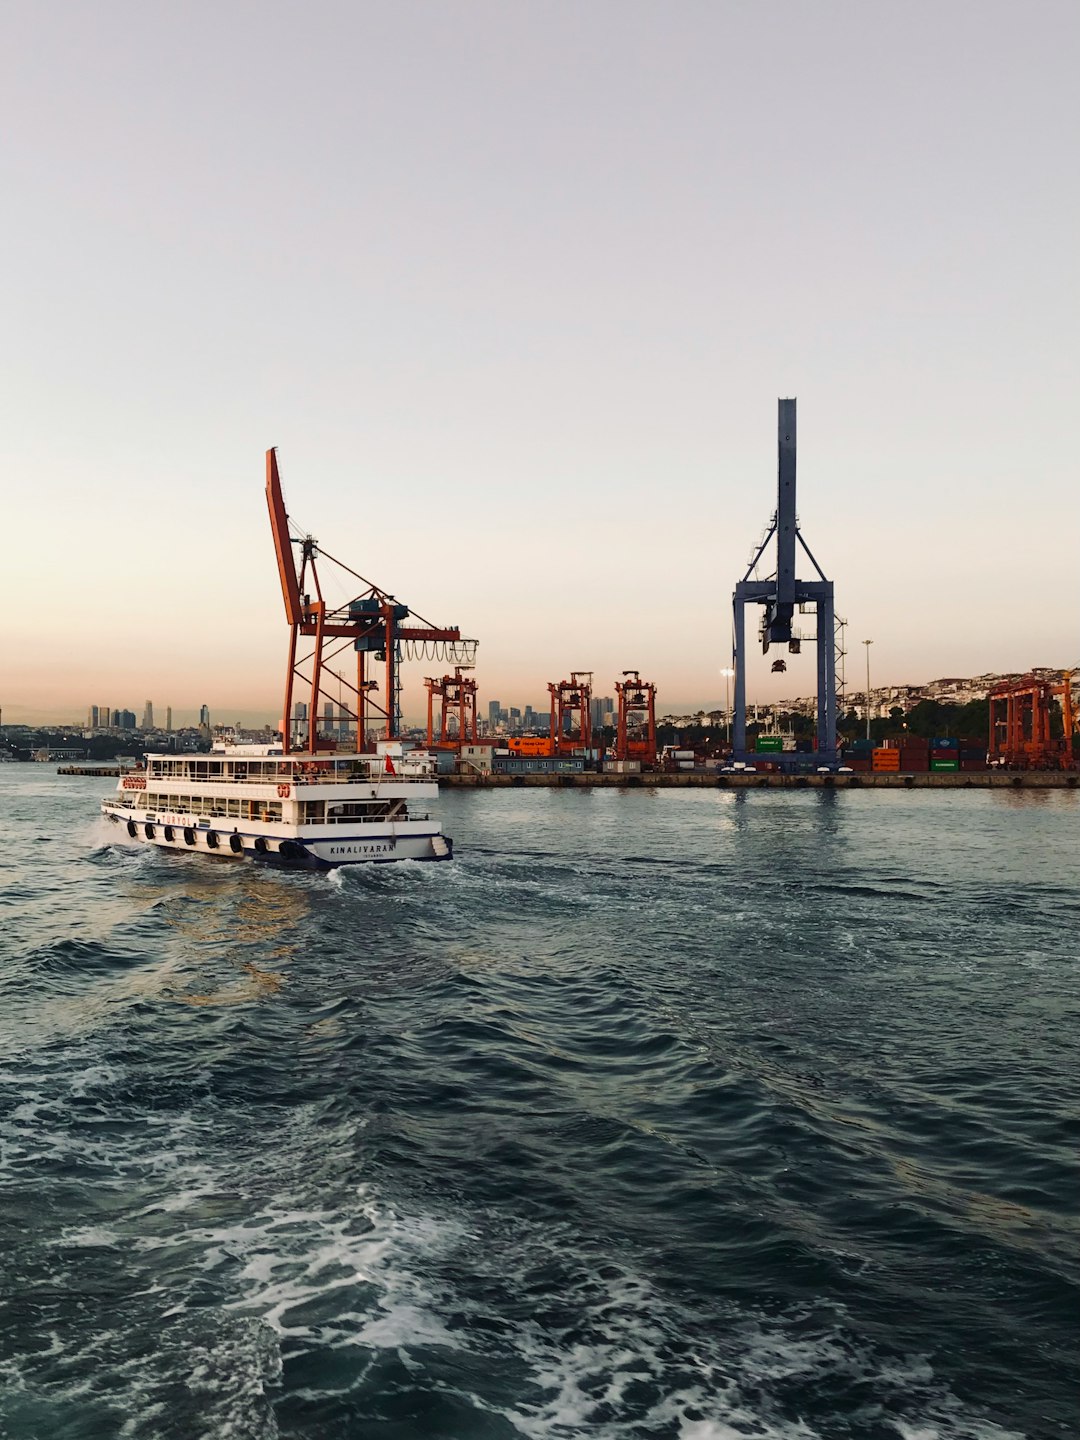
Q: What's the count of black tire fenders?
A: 8